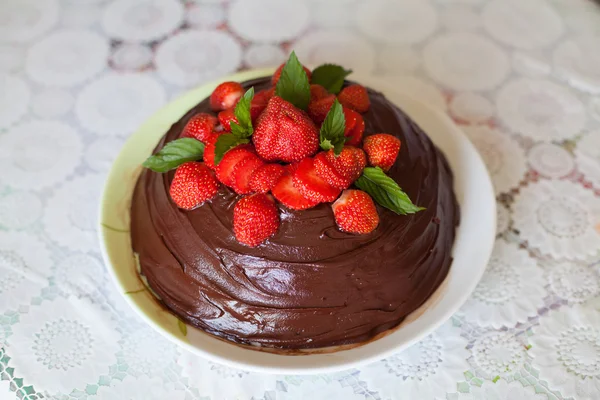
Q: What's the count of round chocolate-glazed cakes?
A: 1